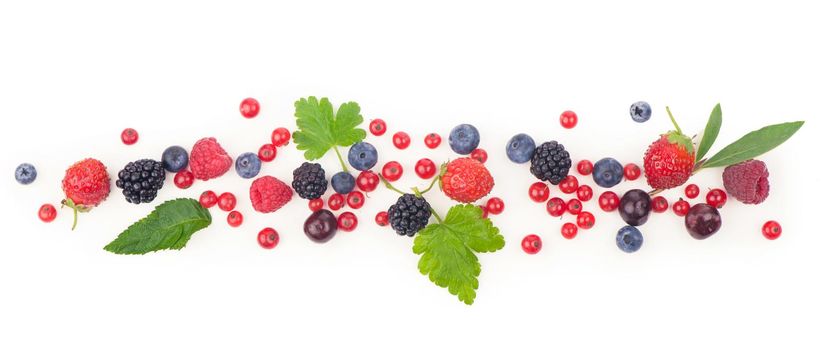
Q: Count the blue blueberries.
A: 10